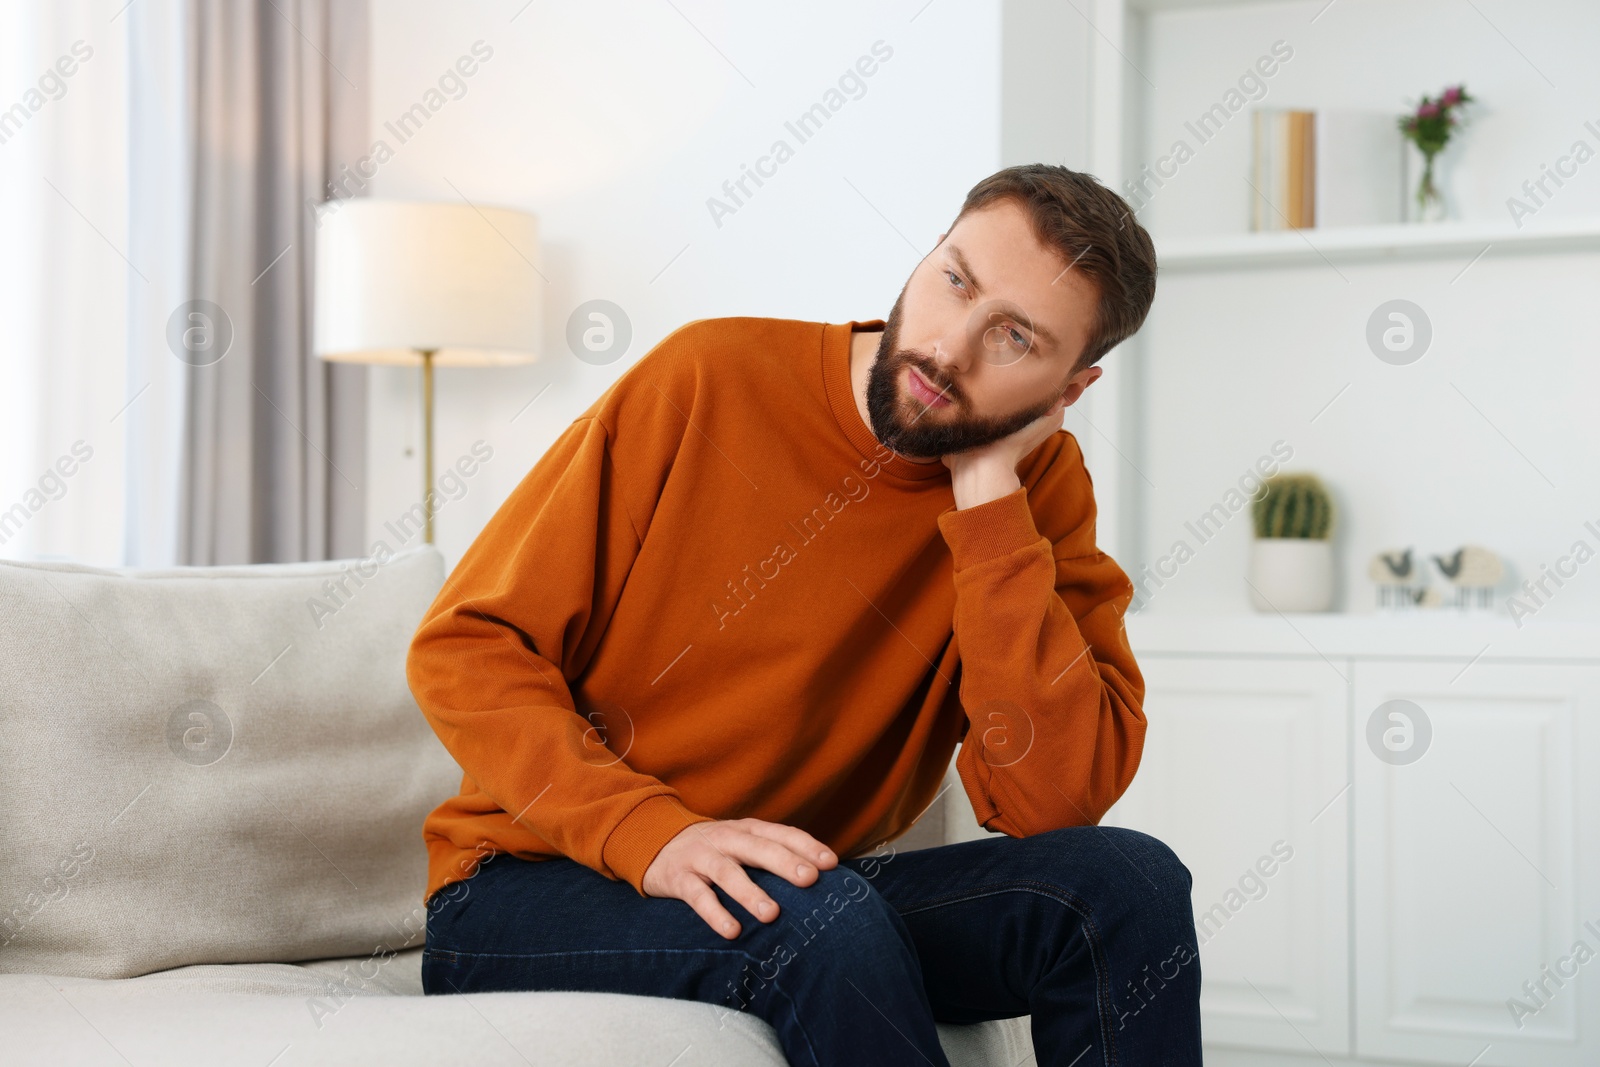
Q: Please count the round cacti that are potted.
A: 1